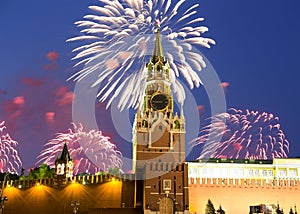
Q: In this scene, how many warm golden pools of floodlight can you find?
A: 4